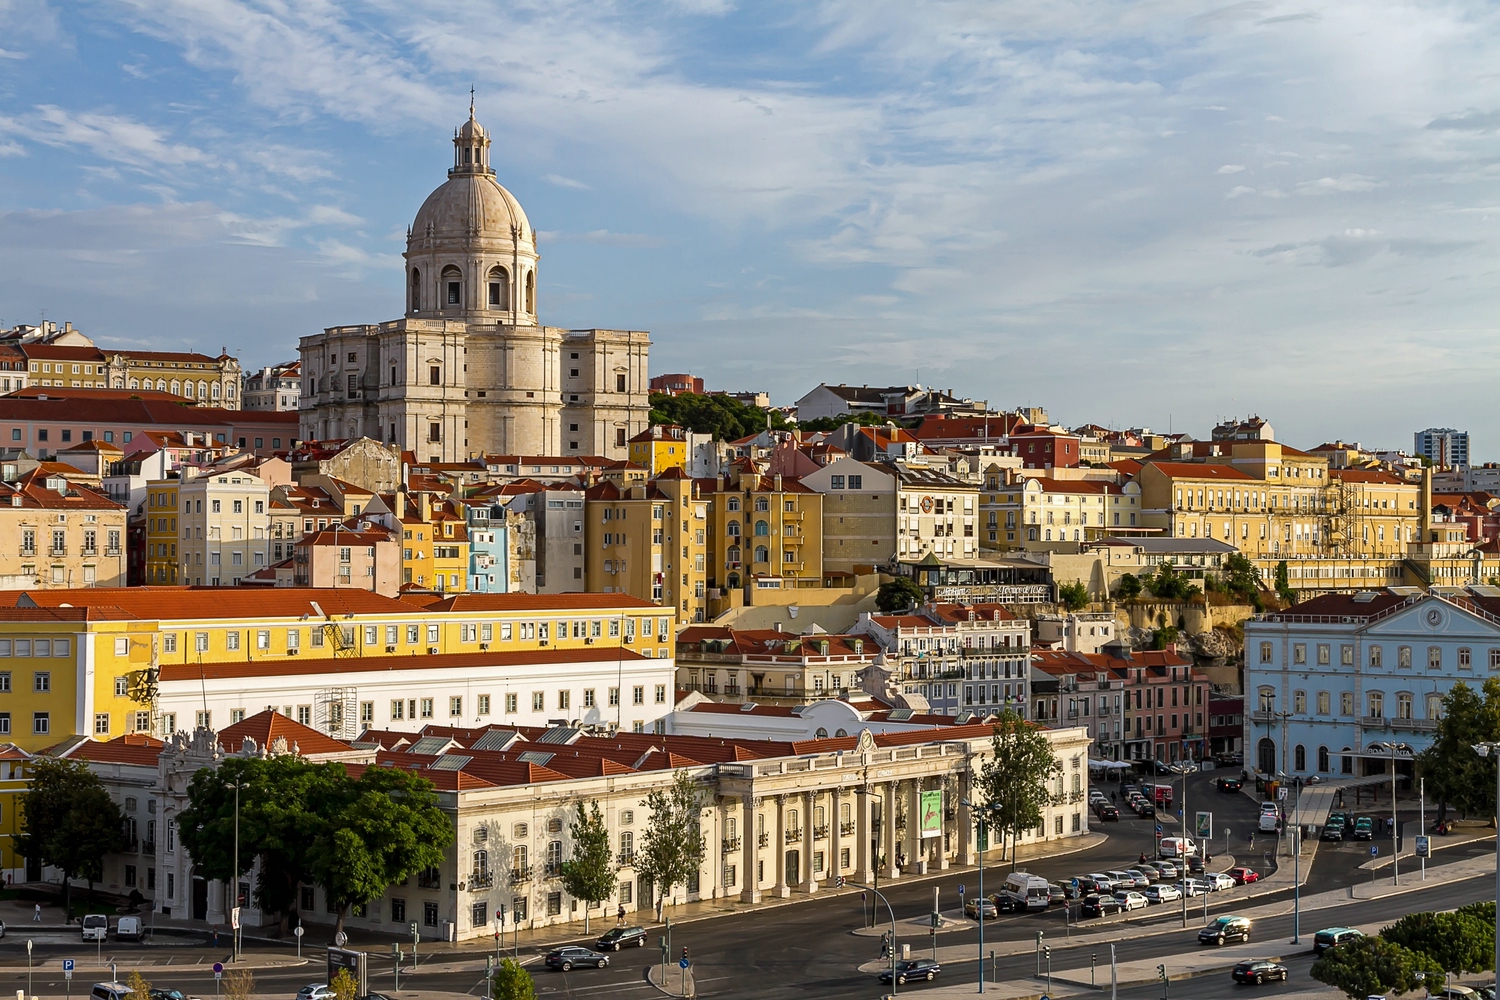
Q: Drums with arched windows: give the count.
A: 1